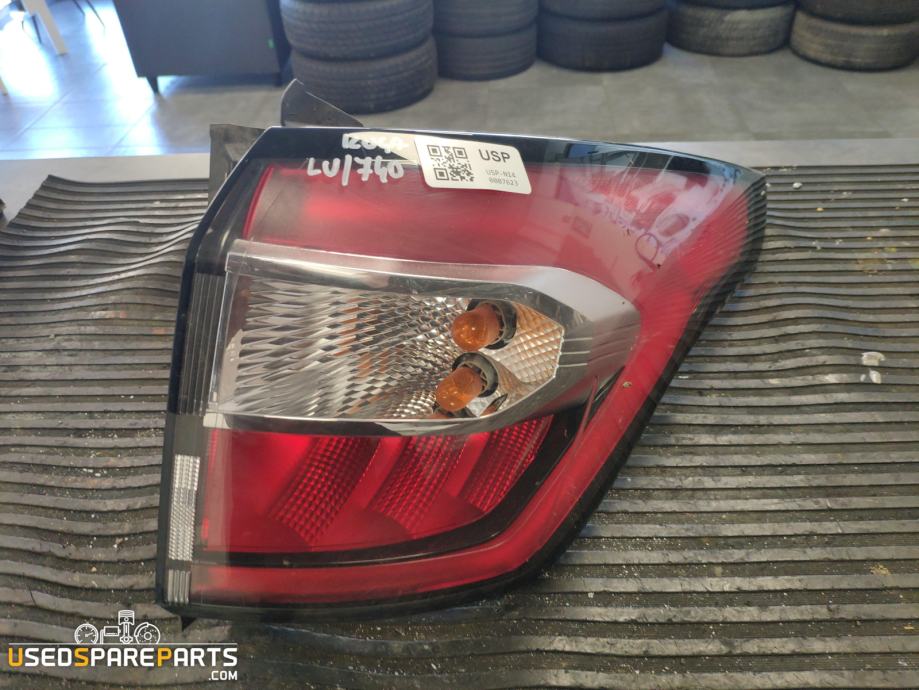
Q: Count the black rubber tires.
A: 10